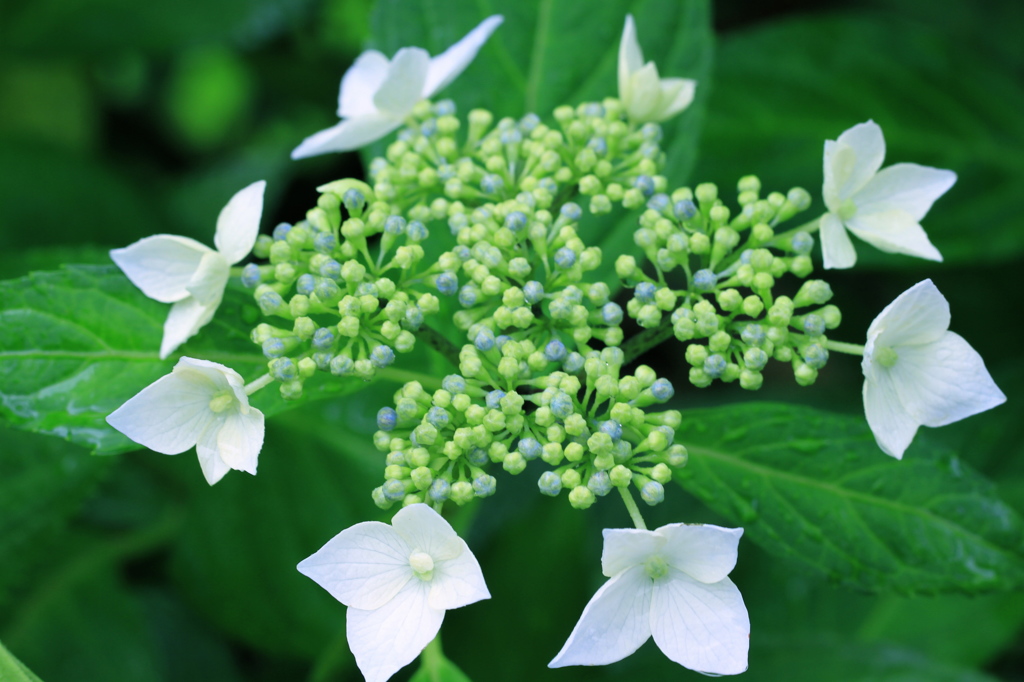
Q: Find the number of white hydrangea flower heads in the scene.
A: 8